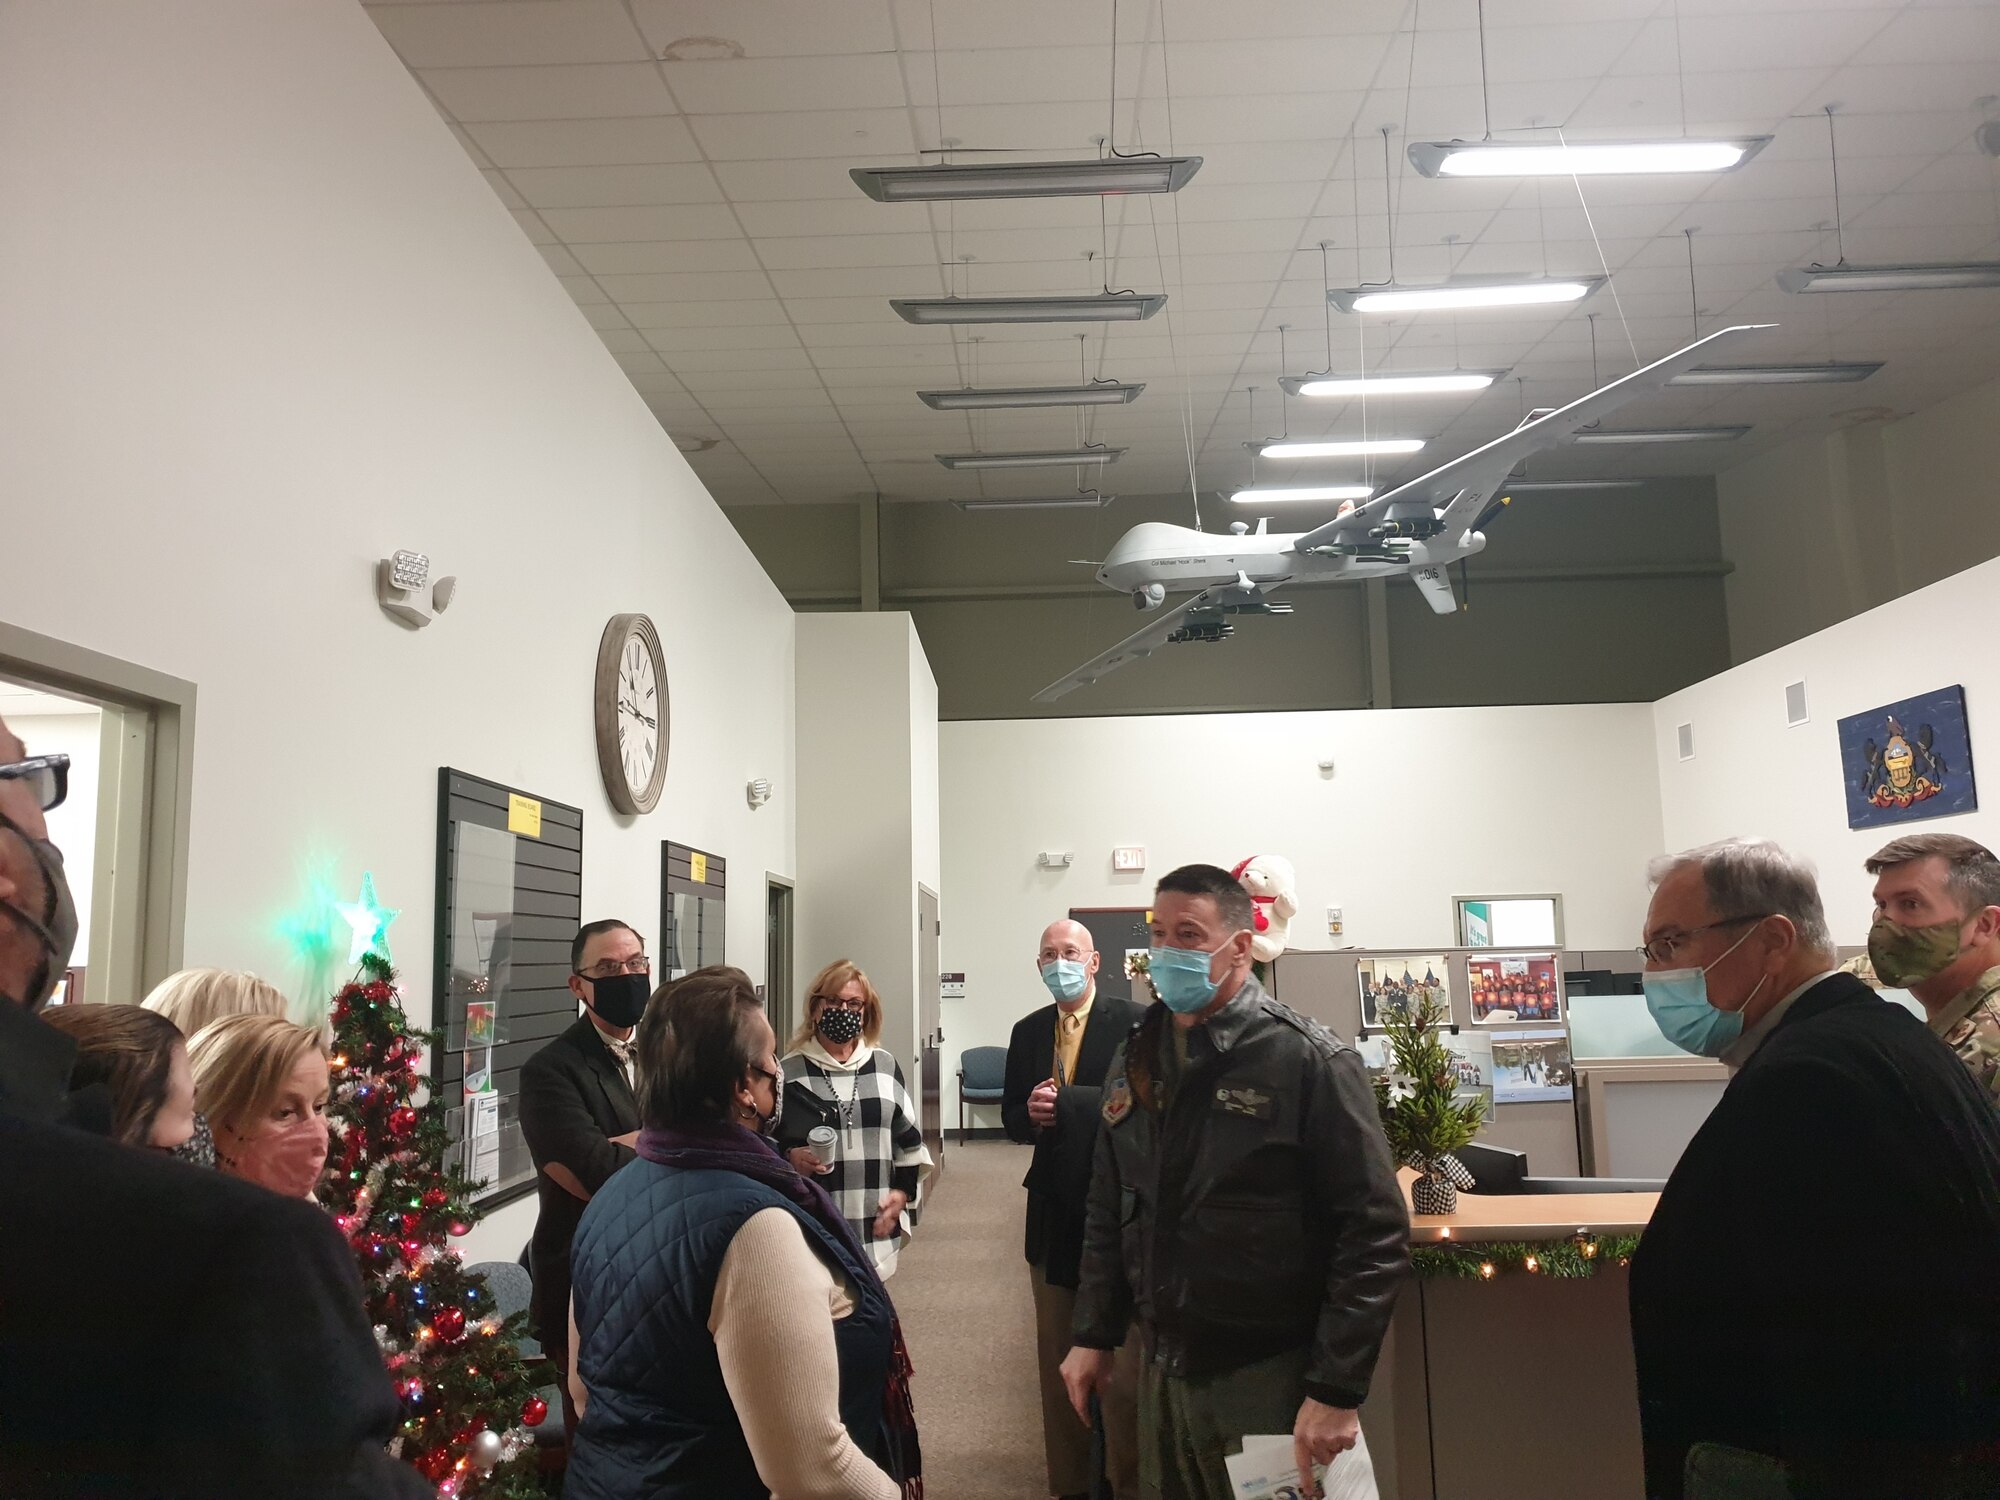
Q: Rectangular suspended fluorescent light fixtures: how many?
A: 15